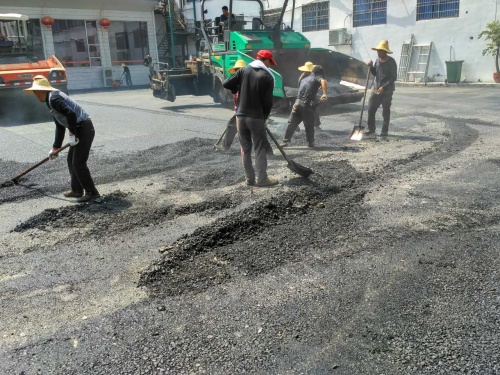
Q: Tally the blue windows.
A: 3